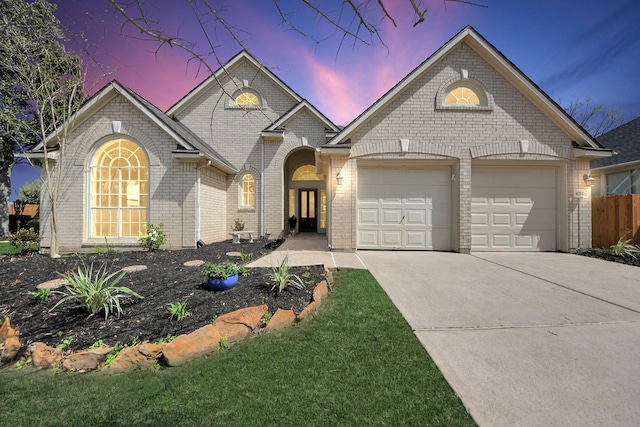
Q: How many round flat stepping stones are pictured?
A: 4